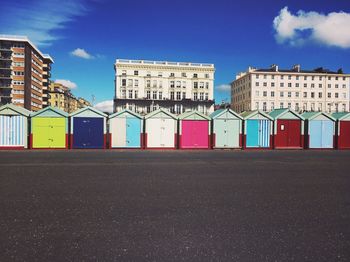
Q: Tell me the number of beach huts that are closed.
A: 11